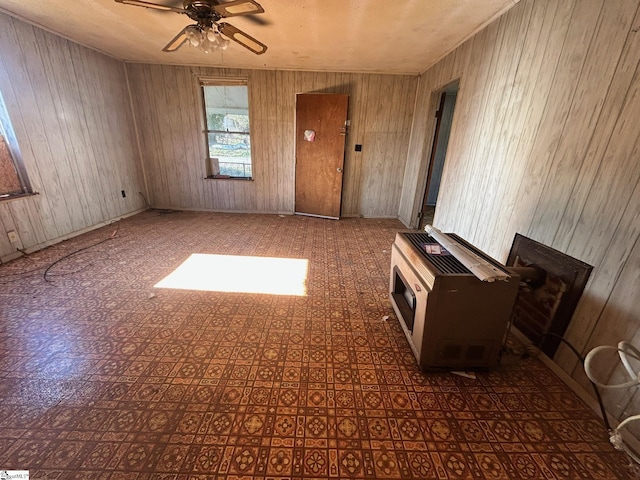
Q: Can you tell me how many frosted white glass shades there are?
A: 4